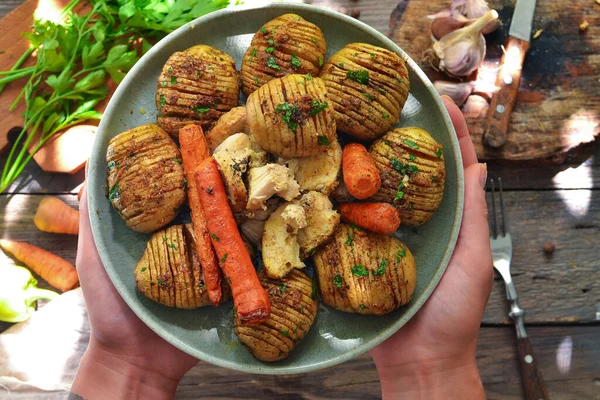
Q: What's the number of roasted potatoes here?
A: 9